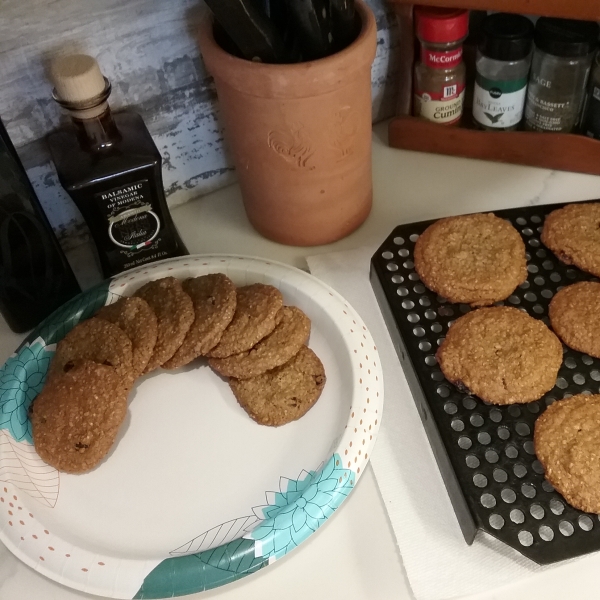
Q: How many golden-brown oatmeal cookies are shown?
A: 13